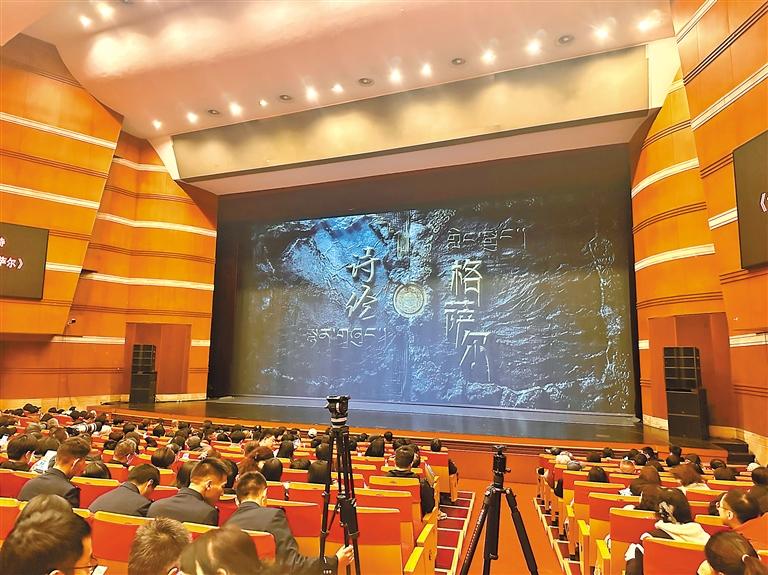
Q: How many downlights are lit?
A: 14